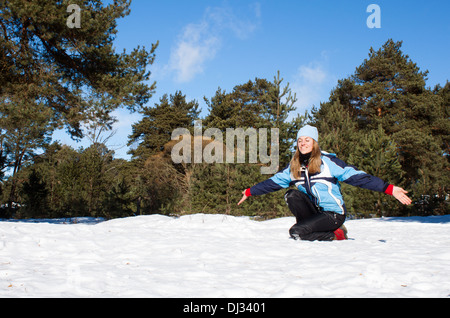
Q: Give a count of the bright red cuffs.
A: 2